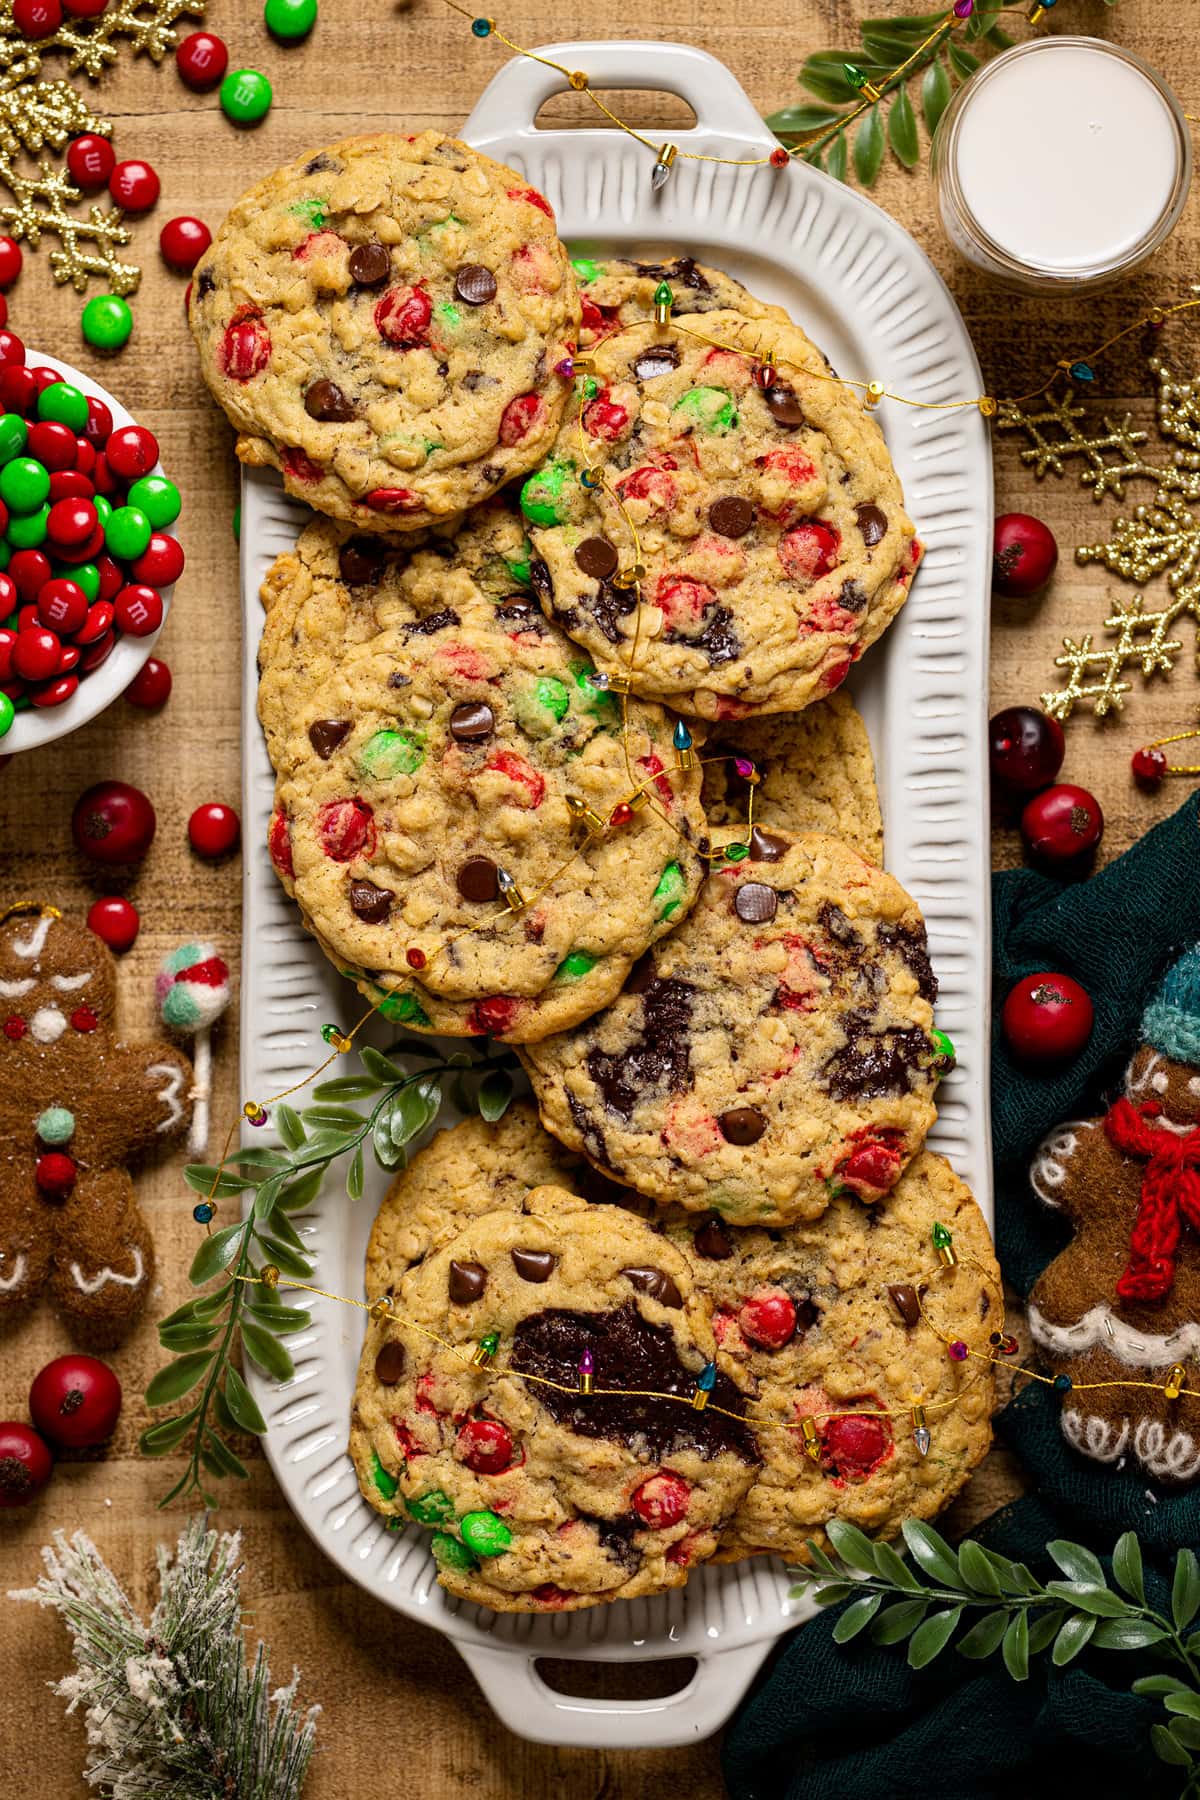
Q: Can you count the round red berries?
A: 7